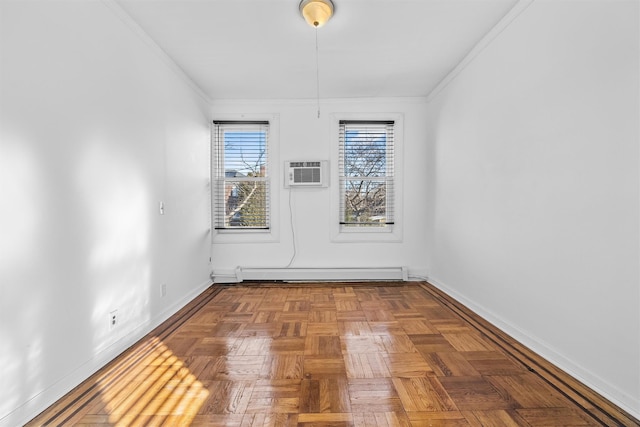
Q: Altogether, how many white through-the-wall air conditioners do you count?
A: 1